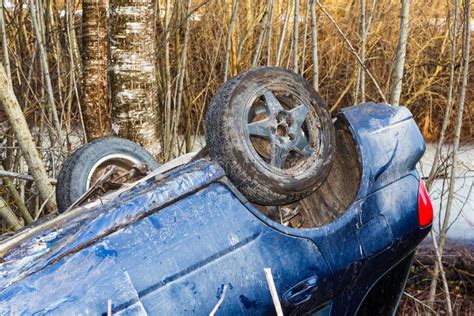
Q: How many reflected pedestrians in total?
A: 0